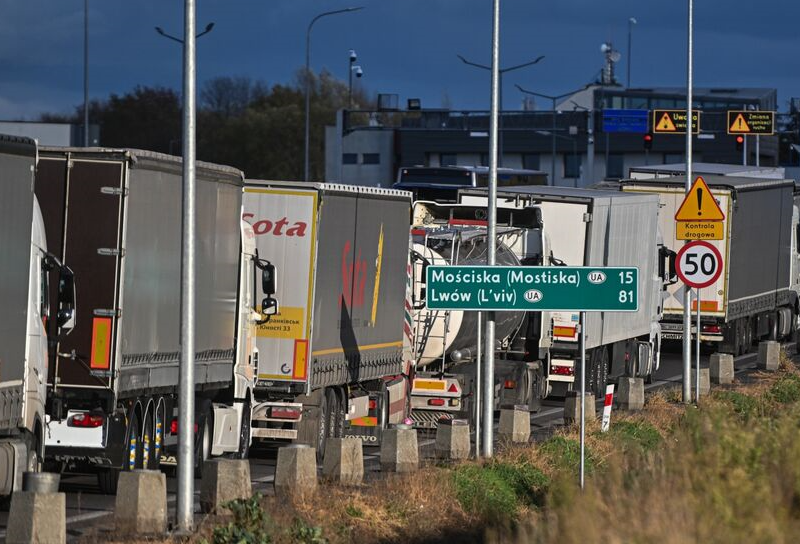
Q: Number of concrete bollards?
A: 13